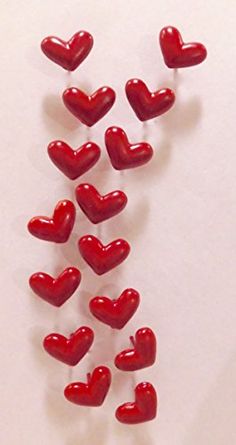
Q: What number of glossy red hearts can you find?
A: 15